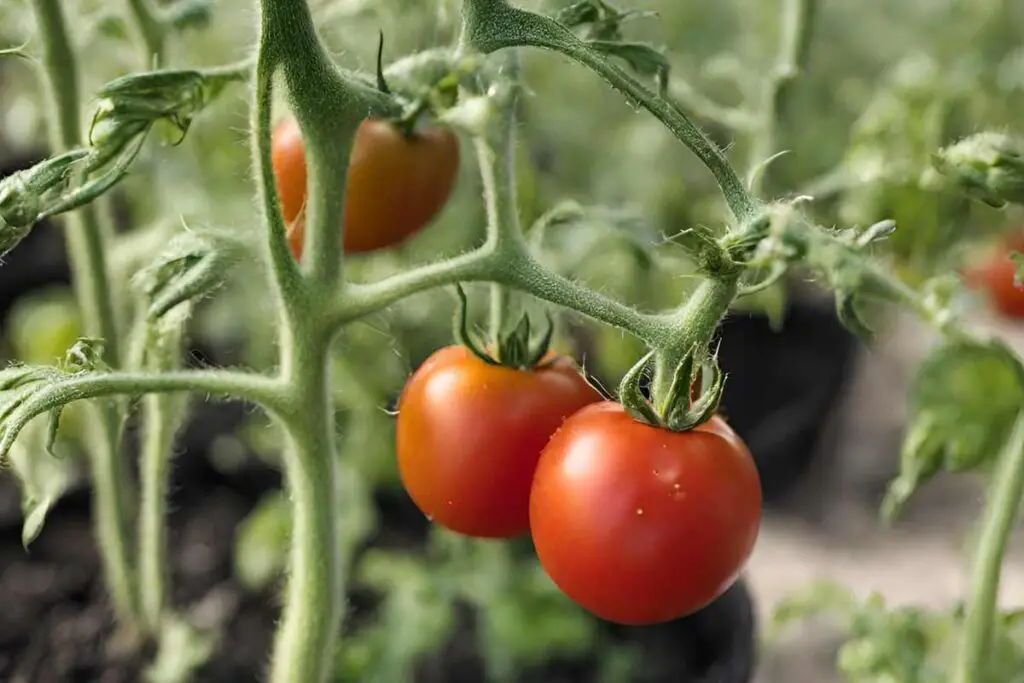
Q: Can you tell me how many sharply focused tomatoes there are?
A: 2